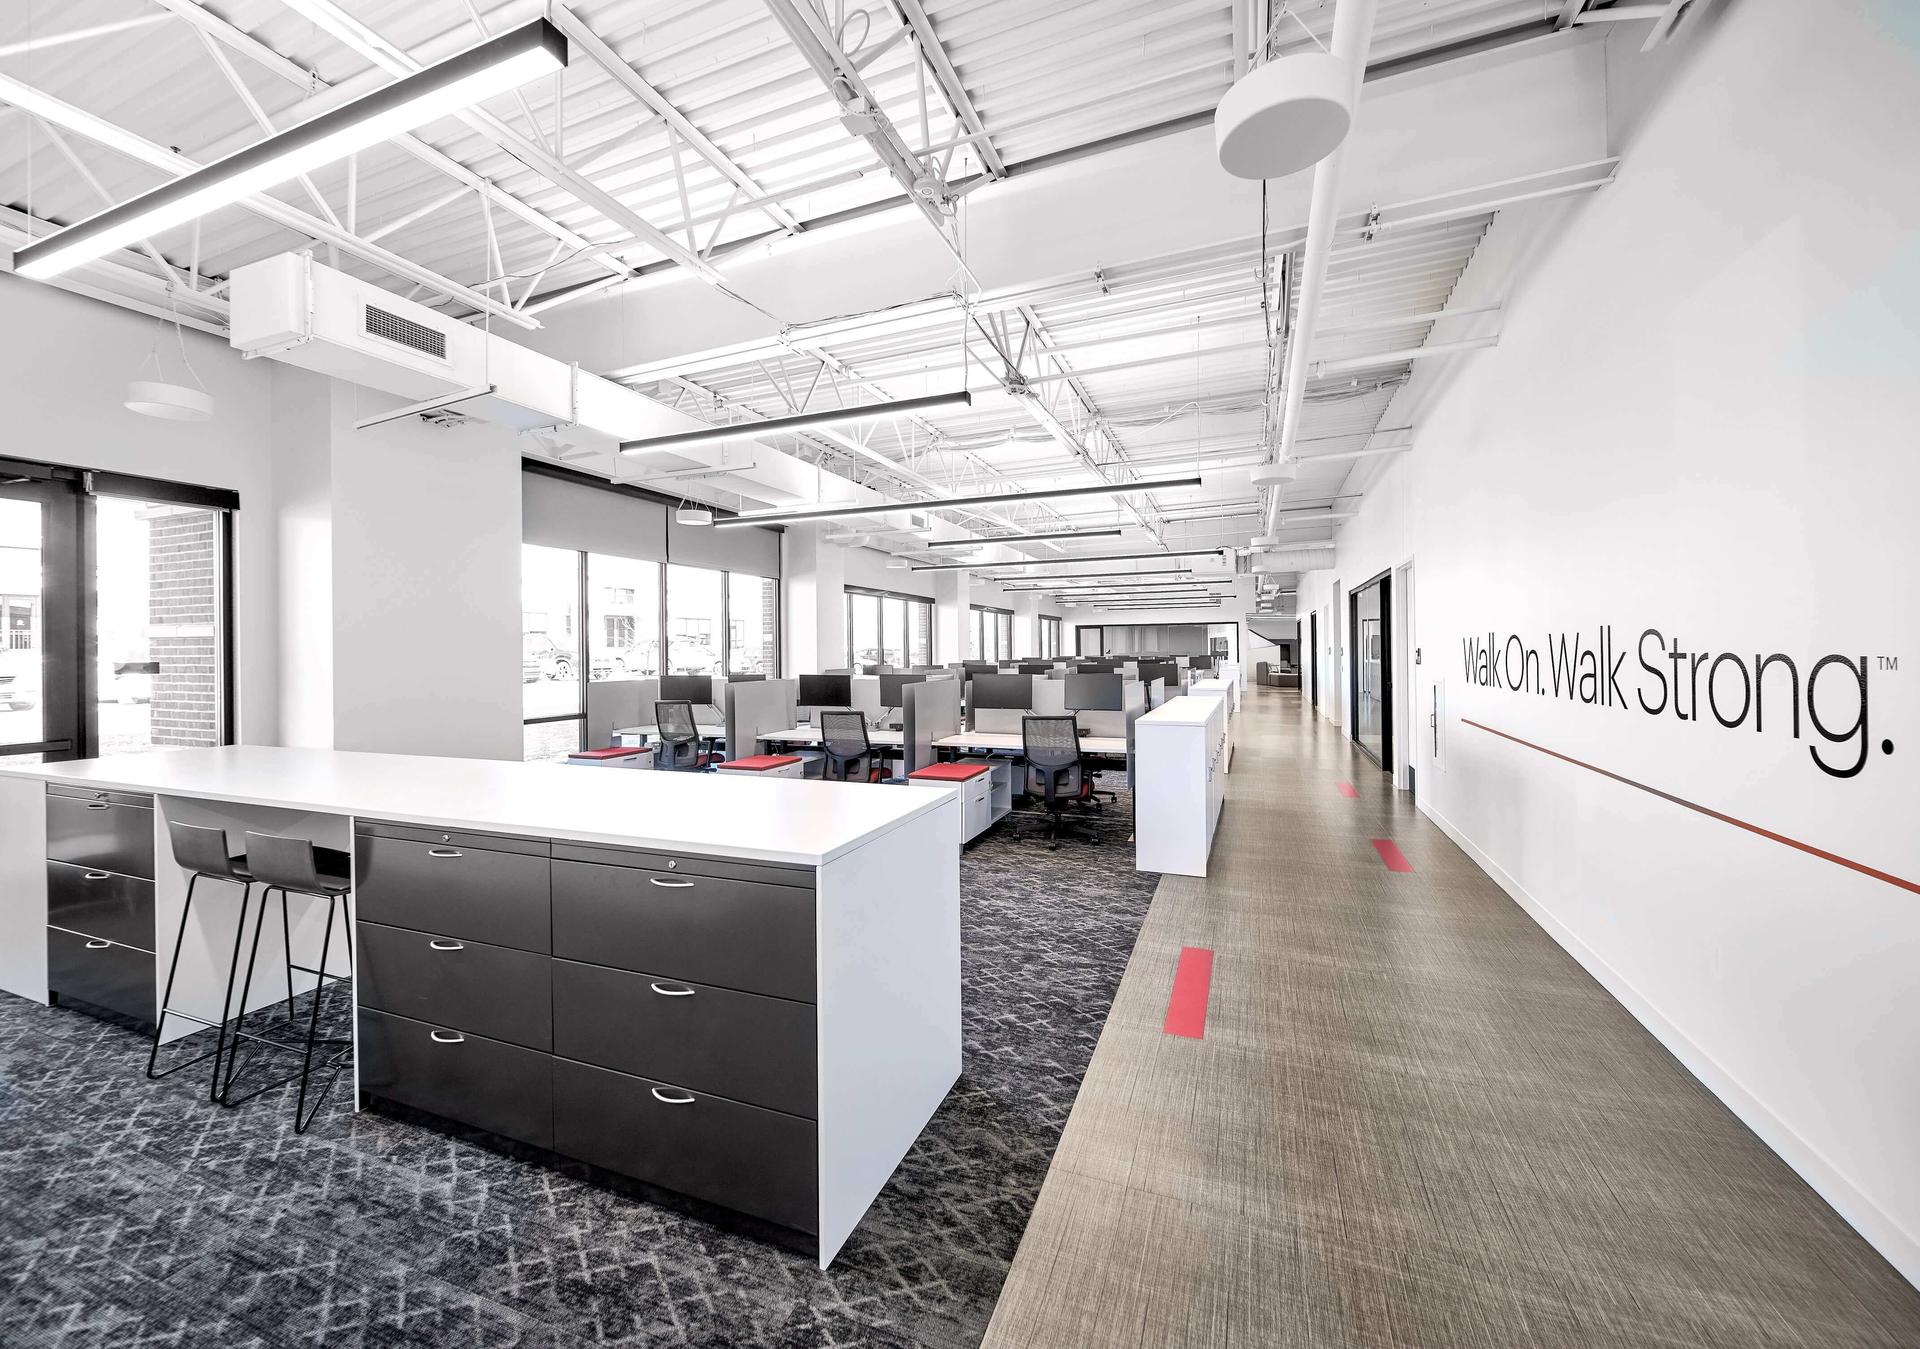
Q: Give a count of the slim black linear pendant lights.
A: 11